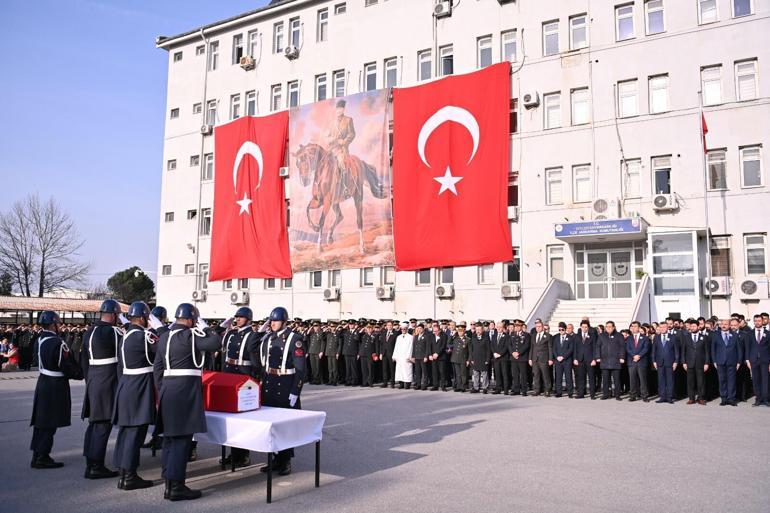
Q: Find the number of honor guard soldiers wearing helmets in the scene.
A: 7